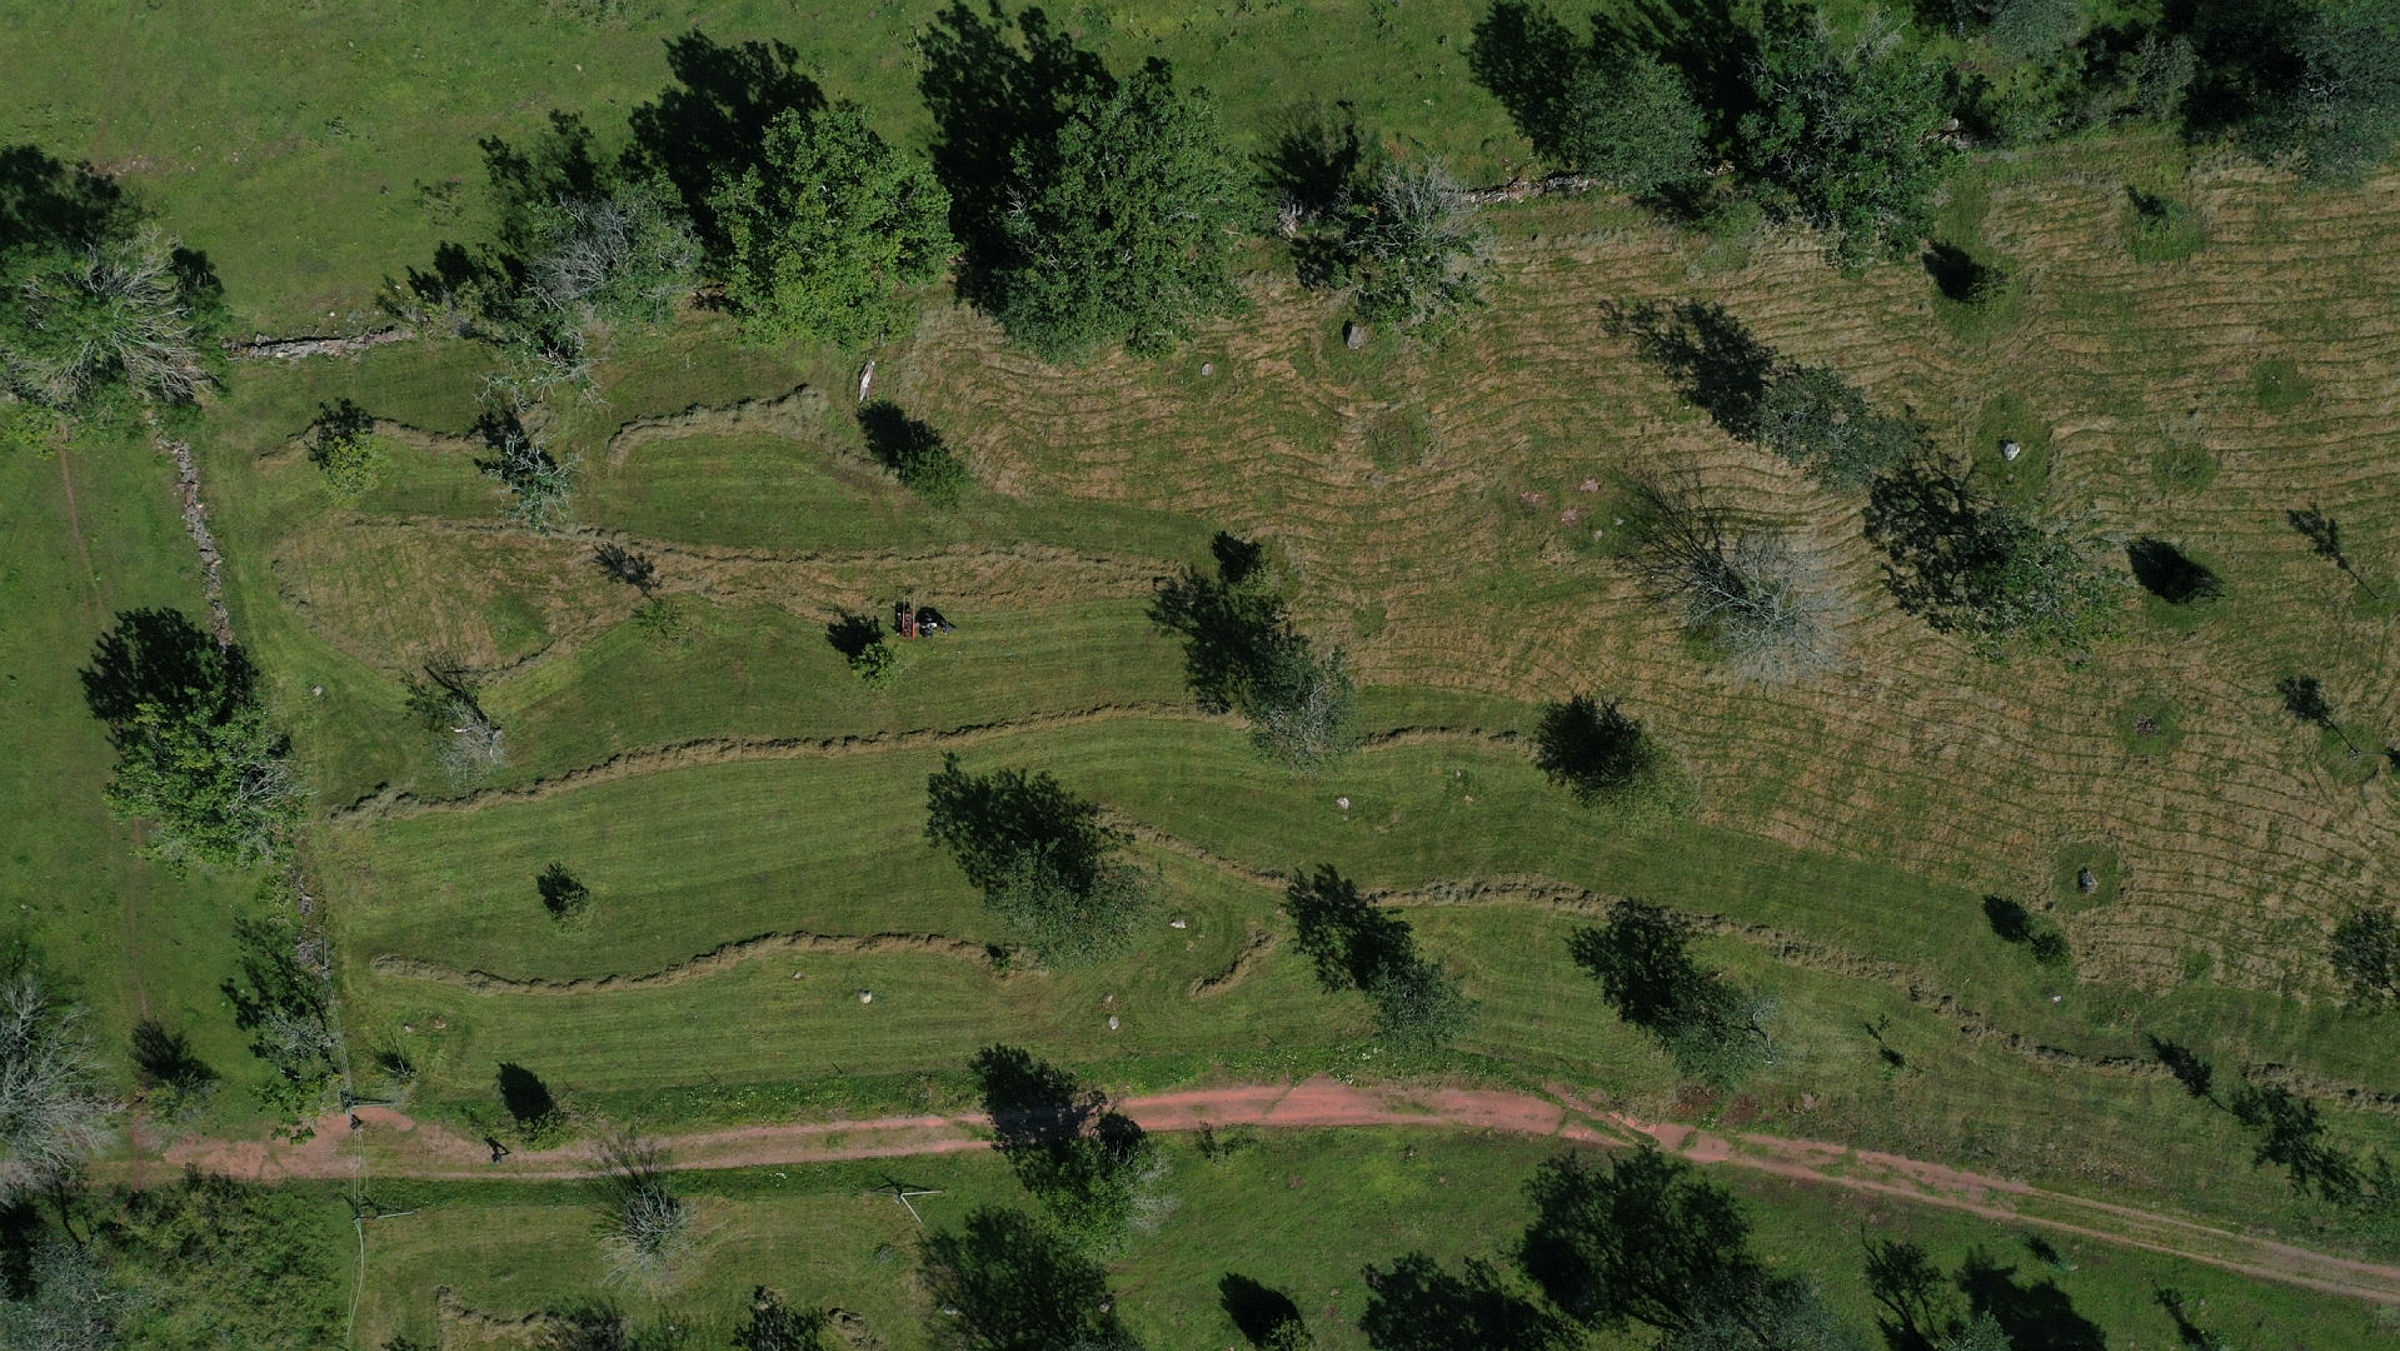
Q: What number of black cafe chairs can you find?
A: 0